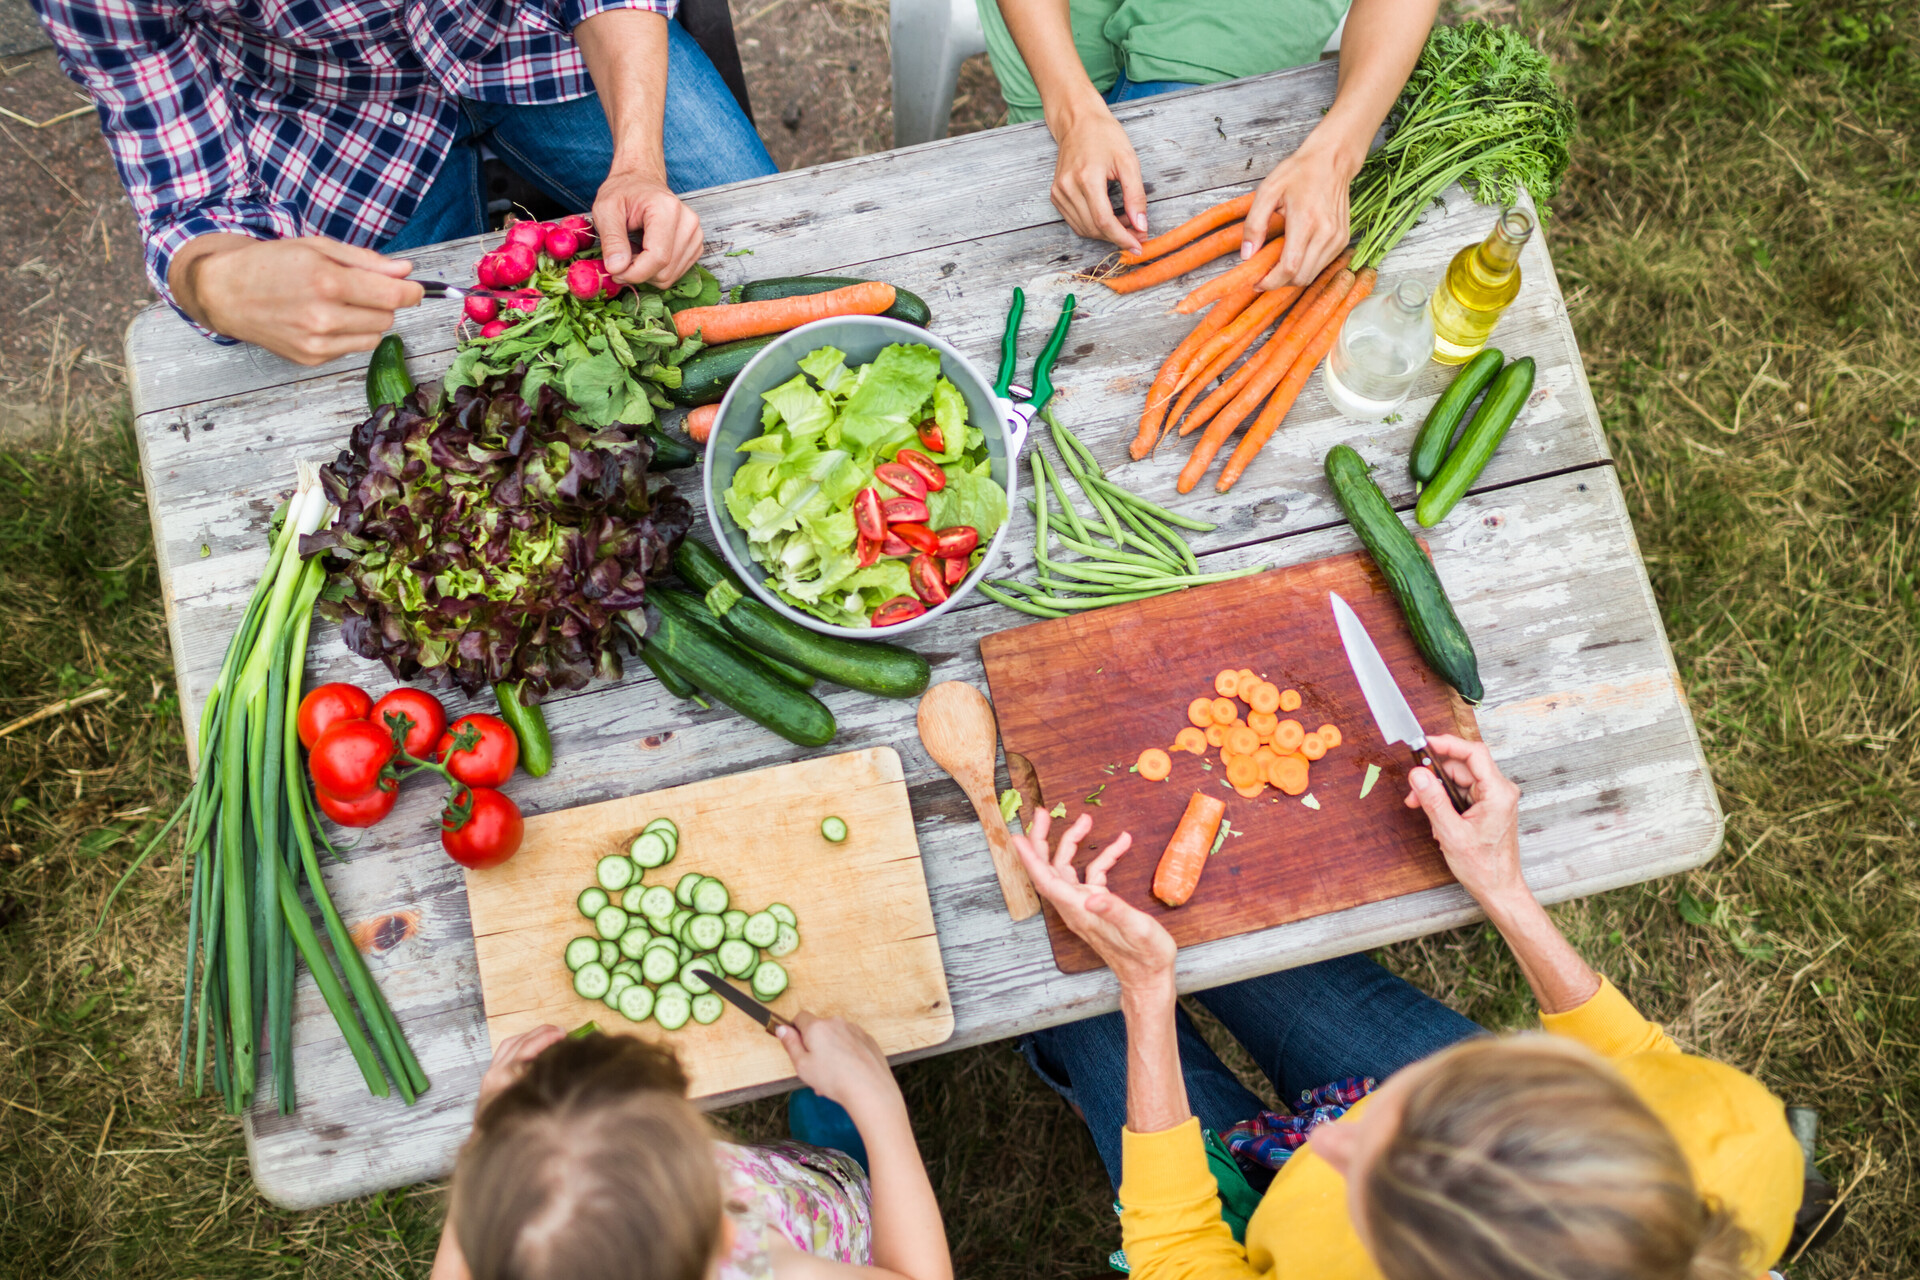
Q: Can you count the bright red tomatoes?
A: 6